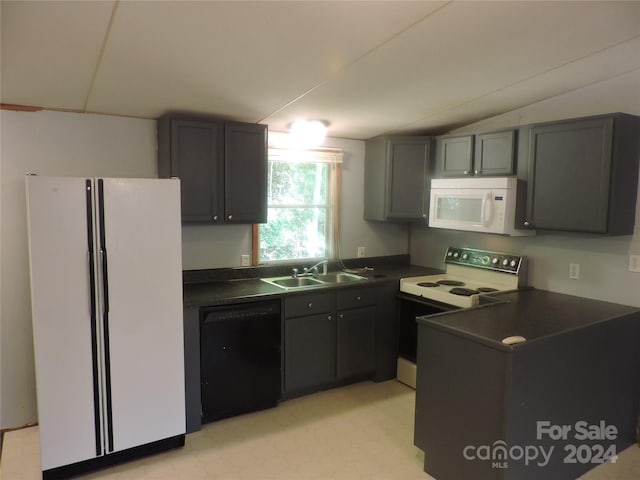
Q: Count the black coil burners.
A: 4